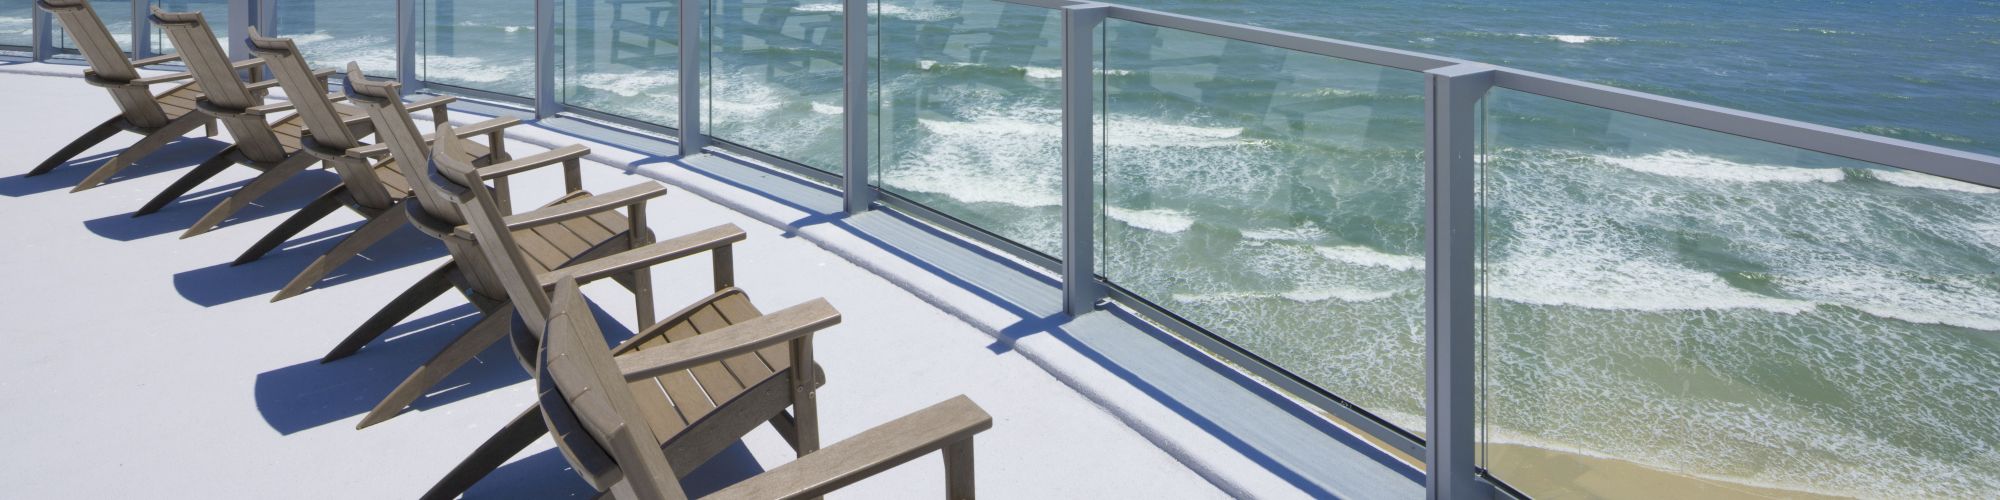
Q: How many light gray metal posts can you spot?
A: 9